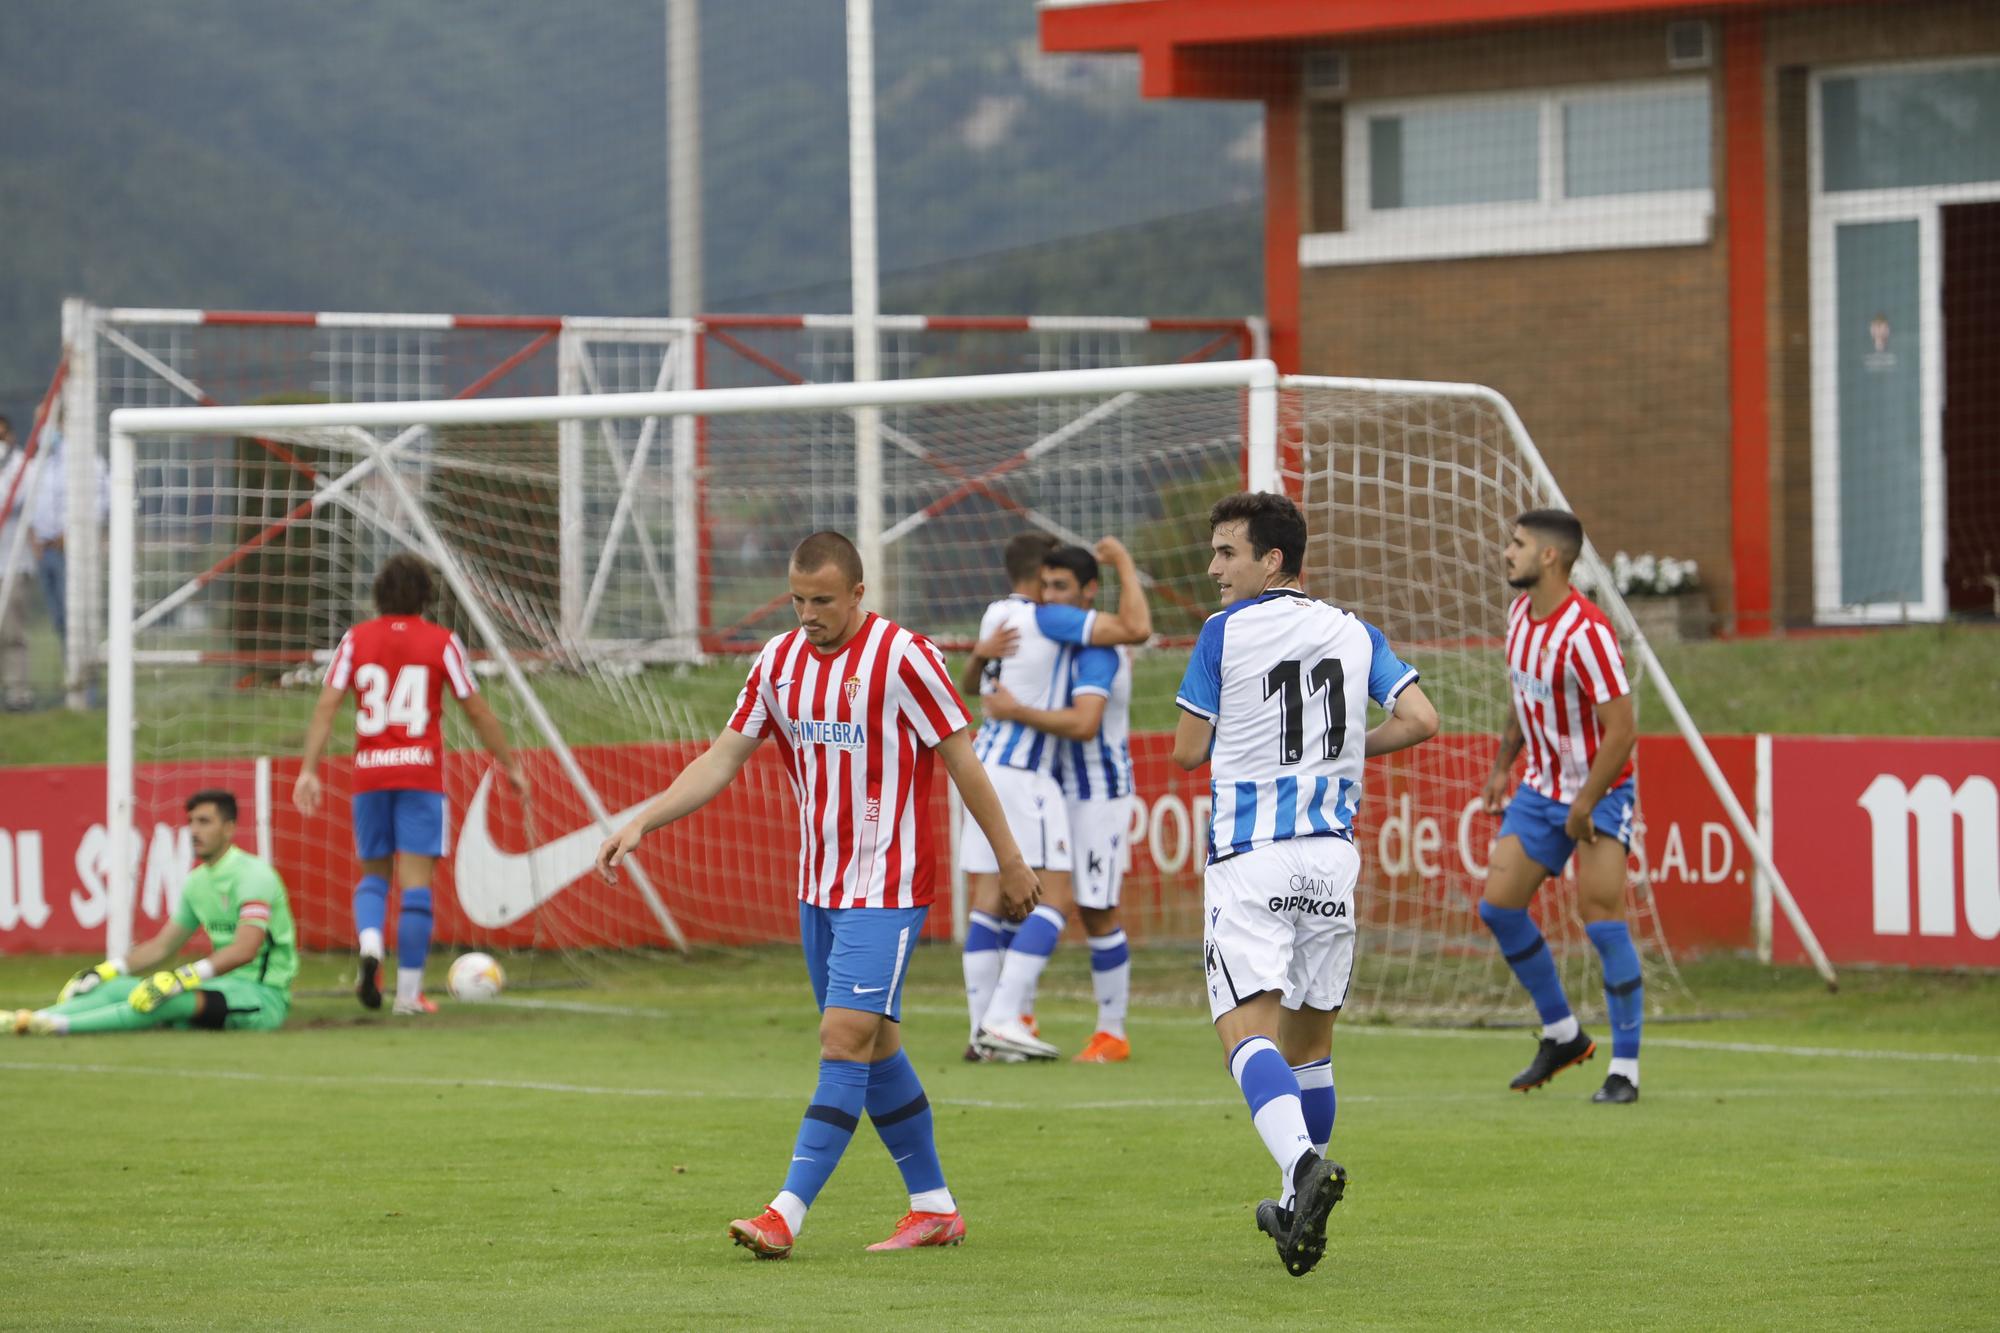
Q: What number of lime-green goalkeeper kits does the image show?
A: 1